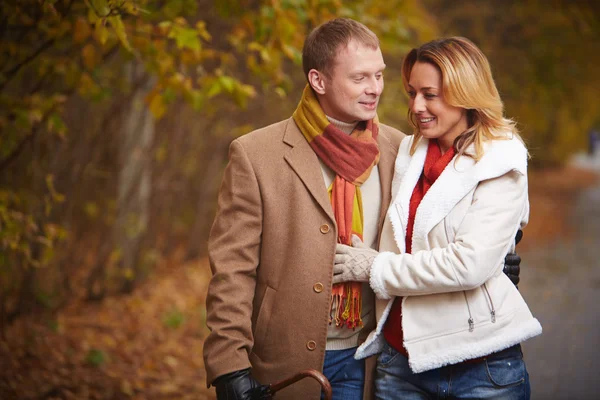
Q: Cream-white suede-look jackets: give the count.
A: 1